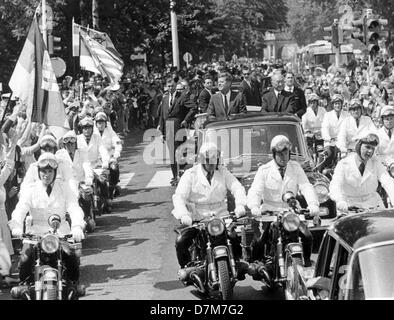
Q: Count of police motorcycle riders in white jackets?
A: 12